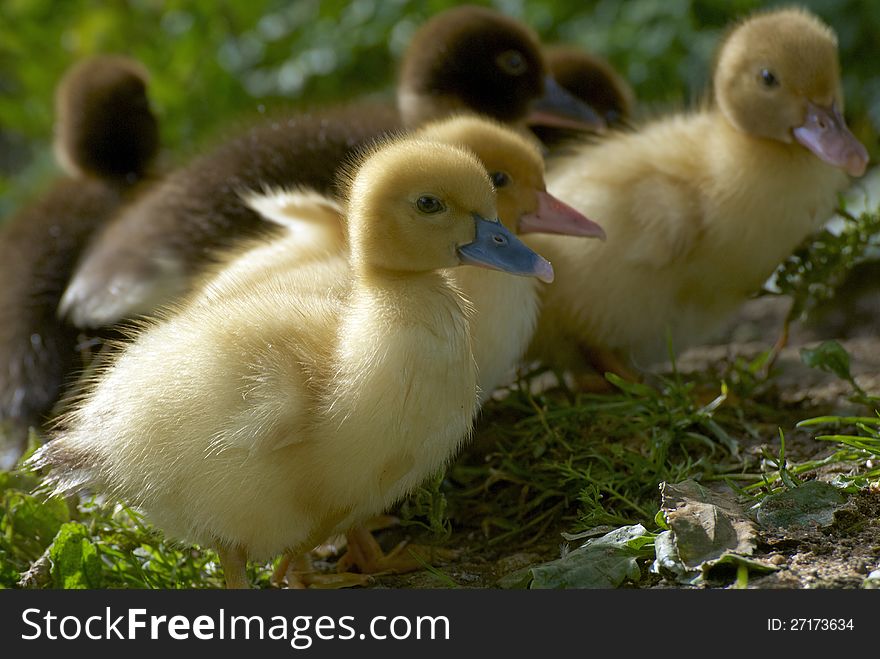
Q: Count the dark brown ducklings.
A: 3